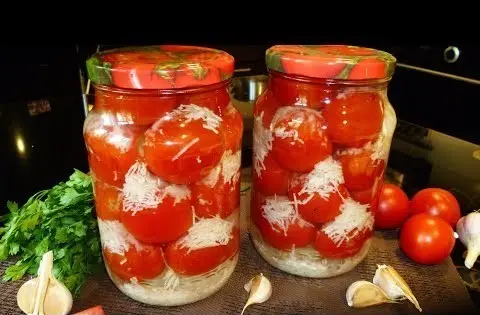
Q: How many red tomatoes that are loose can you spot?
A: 3